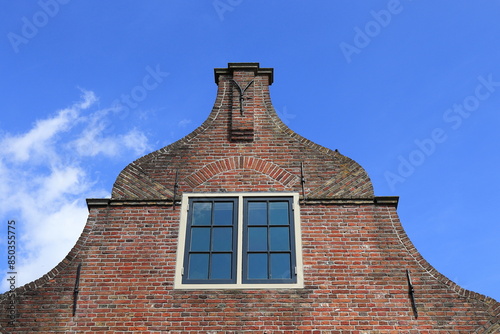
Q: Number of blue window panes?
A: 12